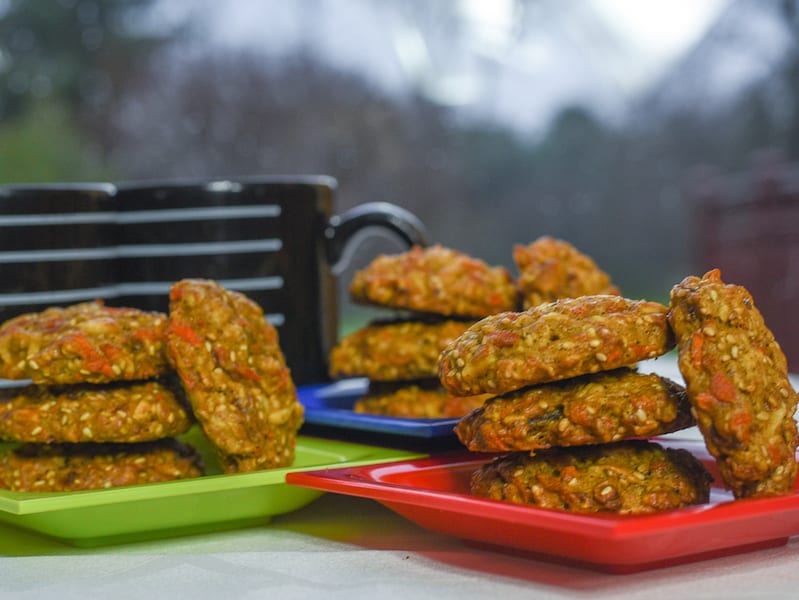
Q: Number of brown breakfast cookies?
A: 12